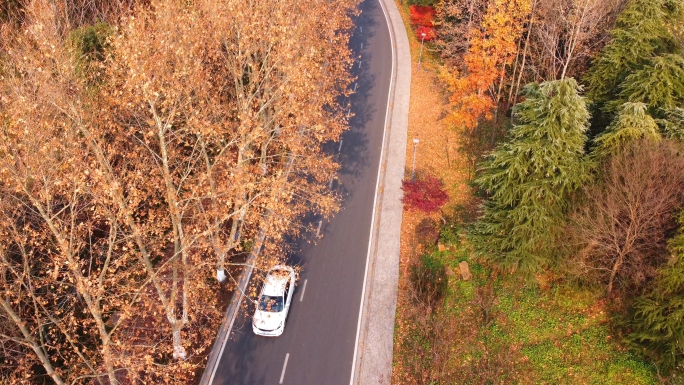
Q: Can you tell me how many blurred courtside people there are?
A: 0